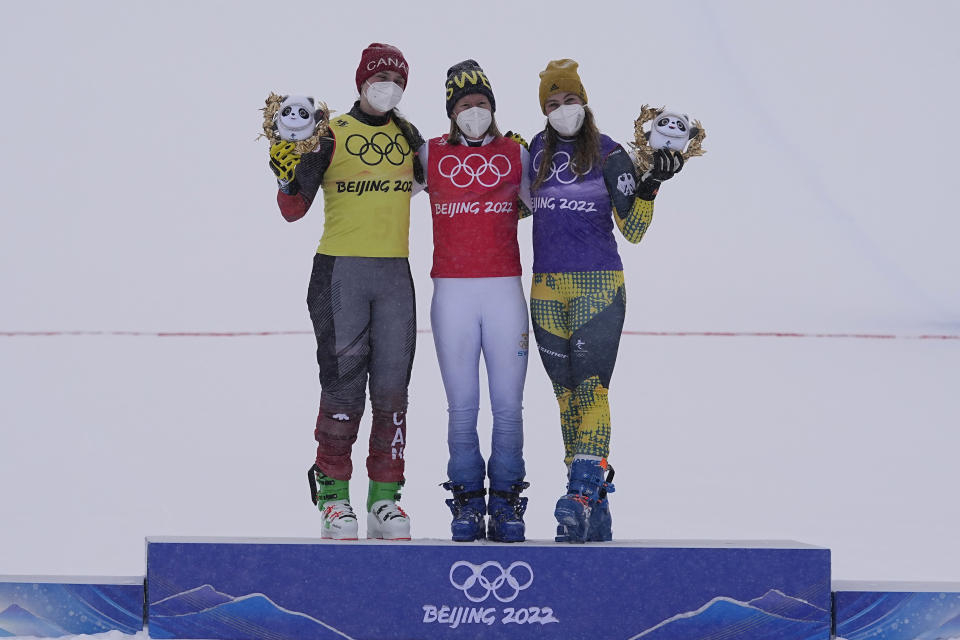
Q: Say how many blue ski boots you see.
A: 4